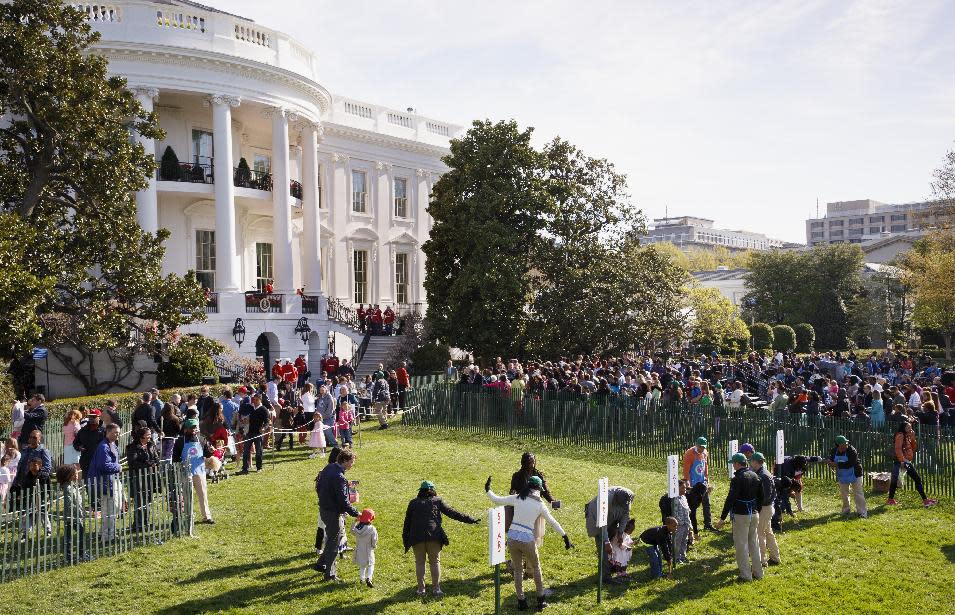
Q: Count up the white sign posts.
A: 5